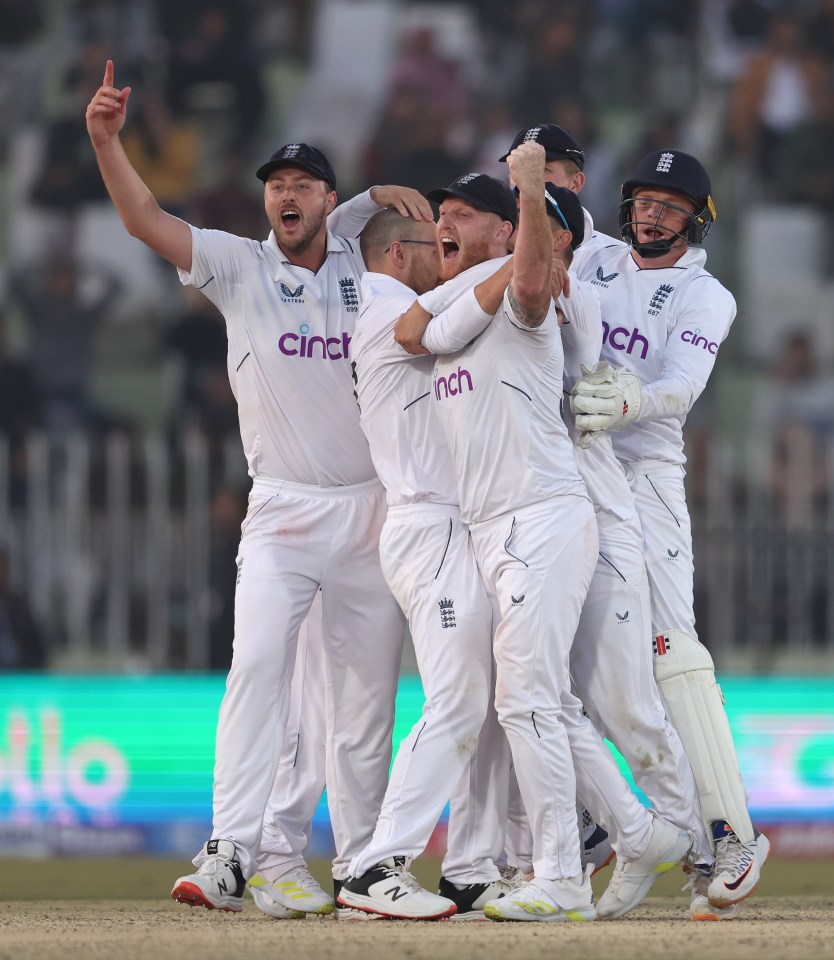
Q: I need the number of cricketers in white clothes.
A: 6